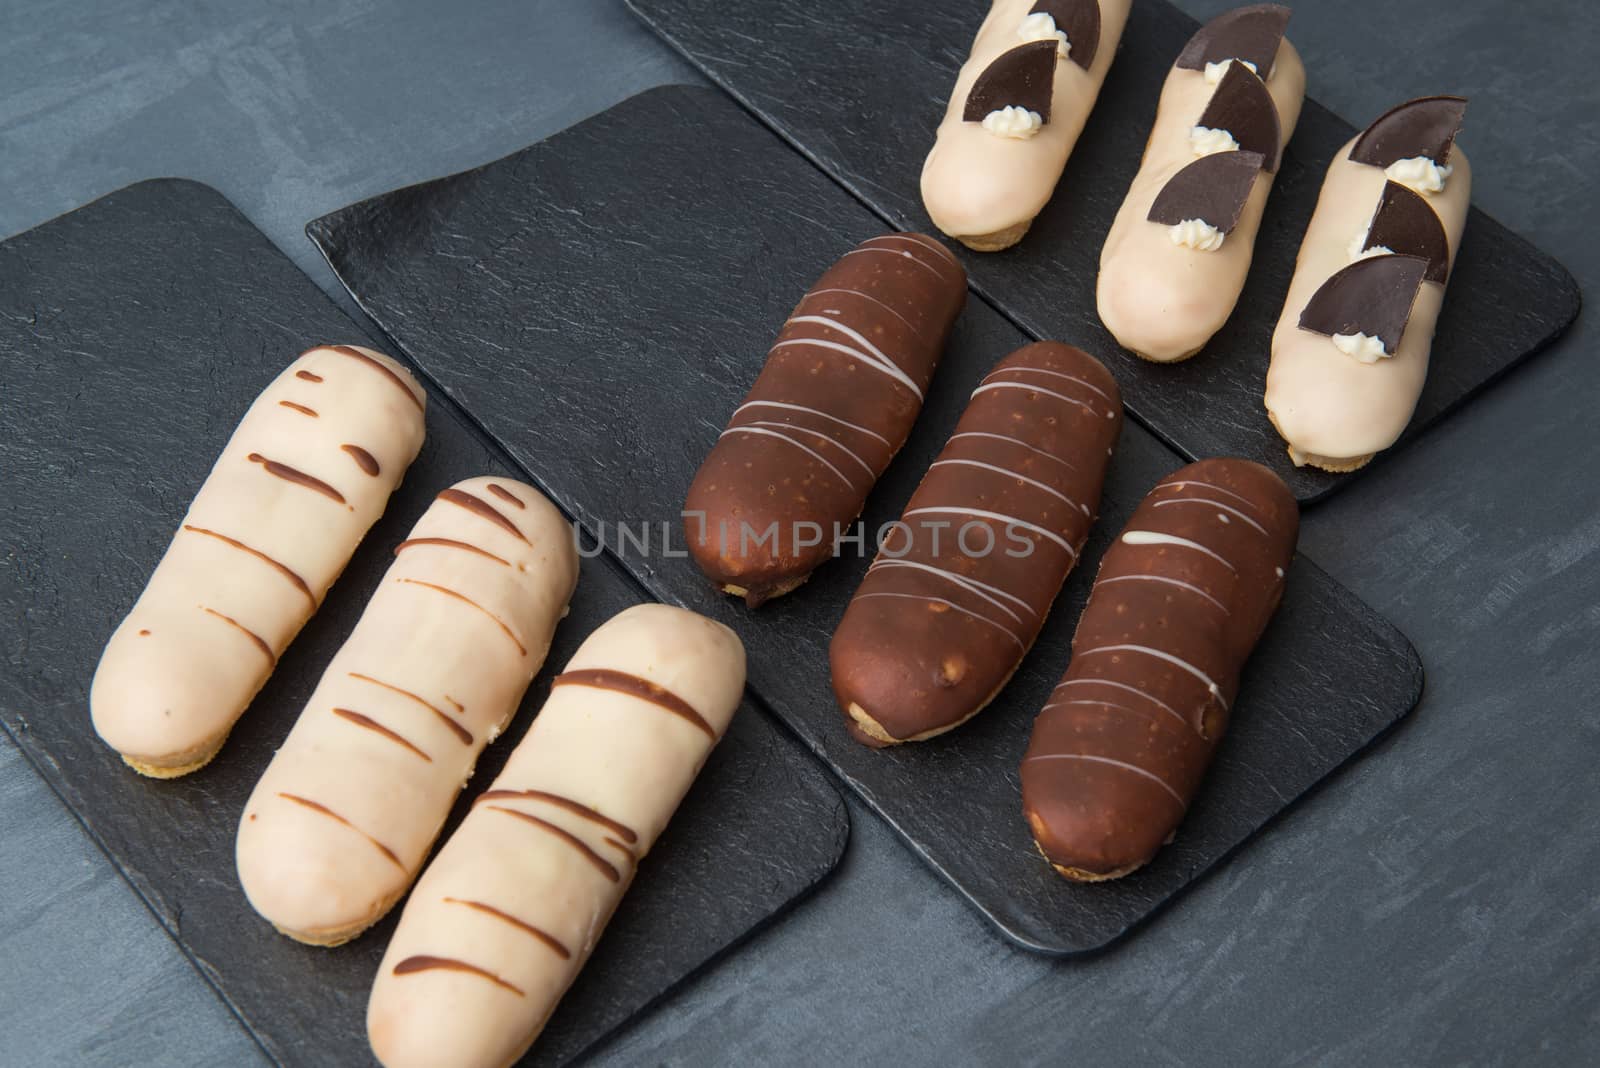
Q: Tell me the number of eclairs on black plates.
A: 9